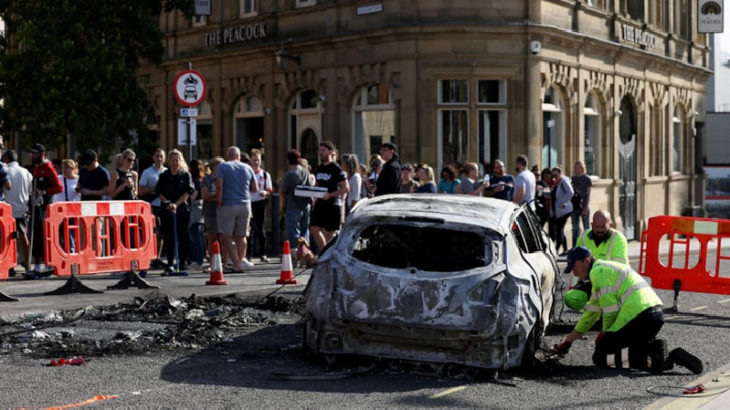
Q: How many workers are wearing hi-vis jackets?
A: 2